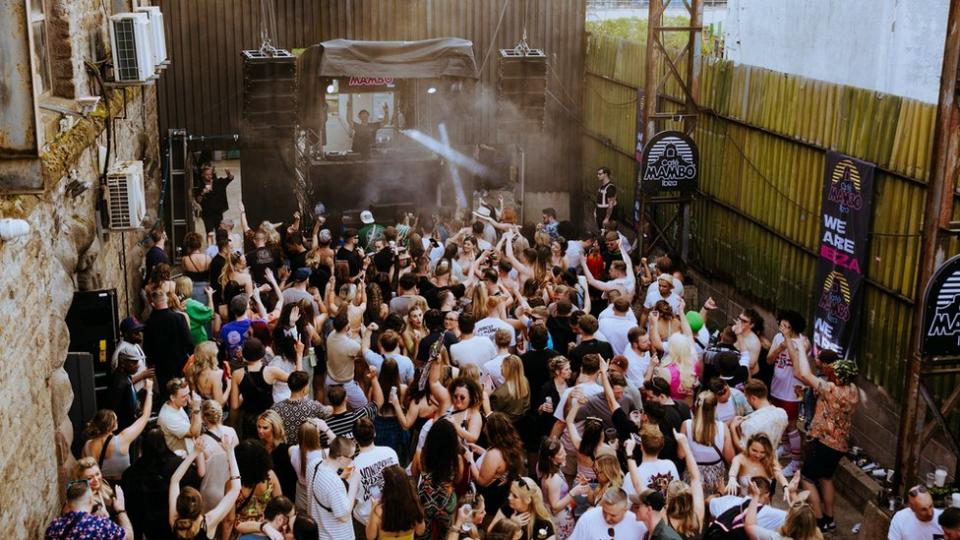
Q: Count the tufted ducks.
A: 0